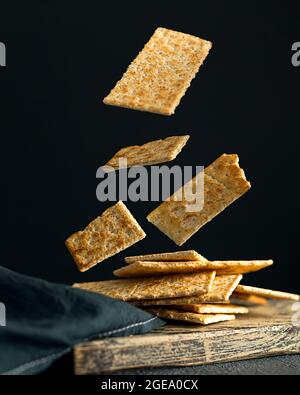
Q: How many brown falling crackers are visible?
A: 4